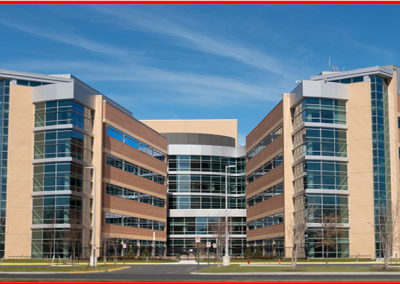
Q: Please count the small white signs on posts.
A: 5